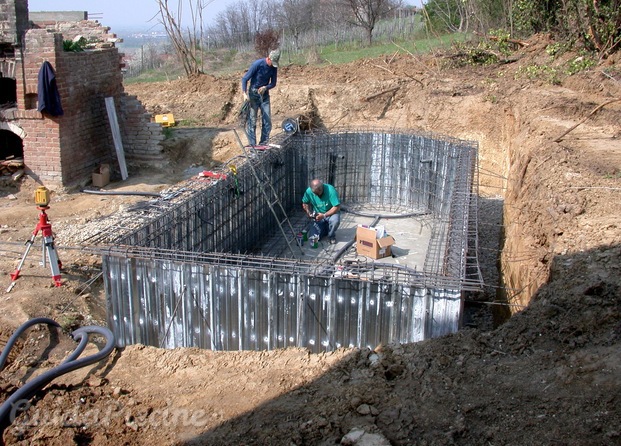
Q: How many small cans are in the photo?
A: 3